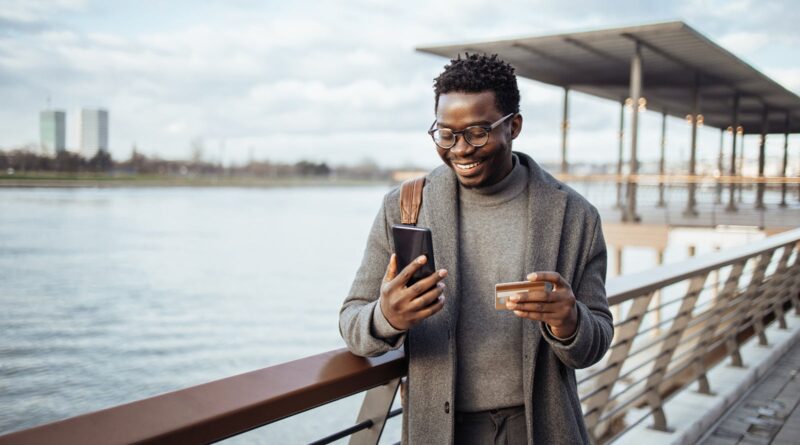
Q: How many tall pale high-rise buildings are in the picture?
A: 2